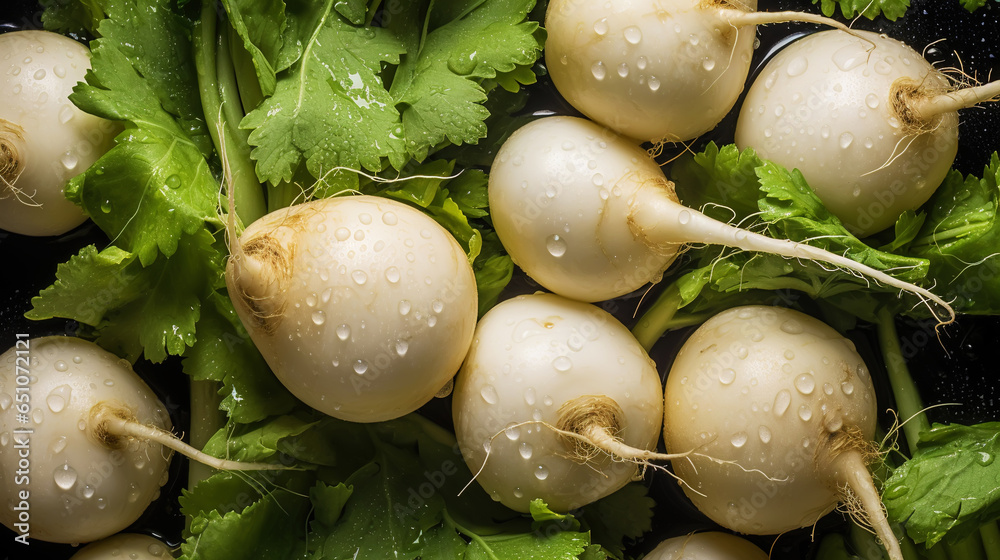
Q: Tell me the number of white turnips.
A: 10